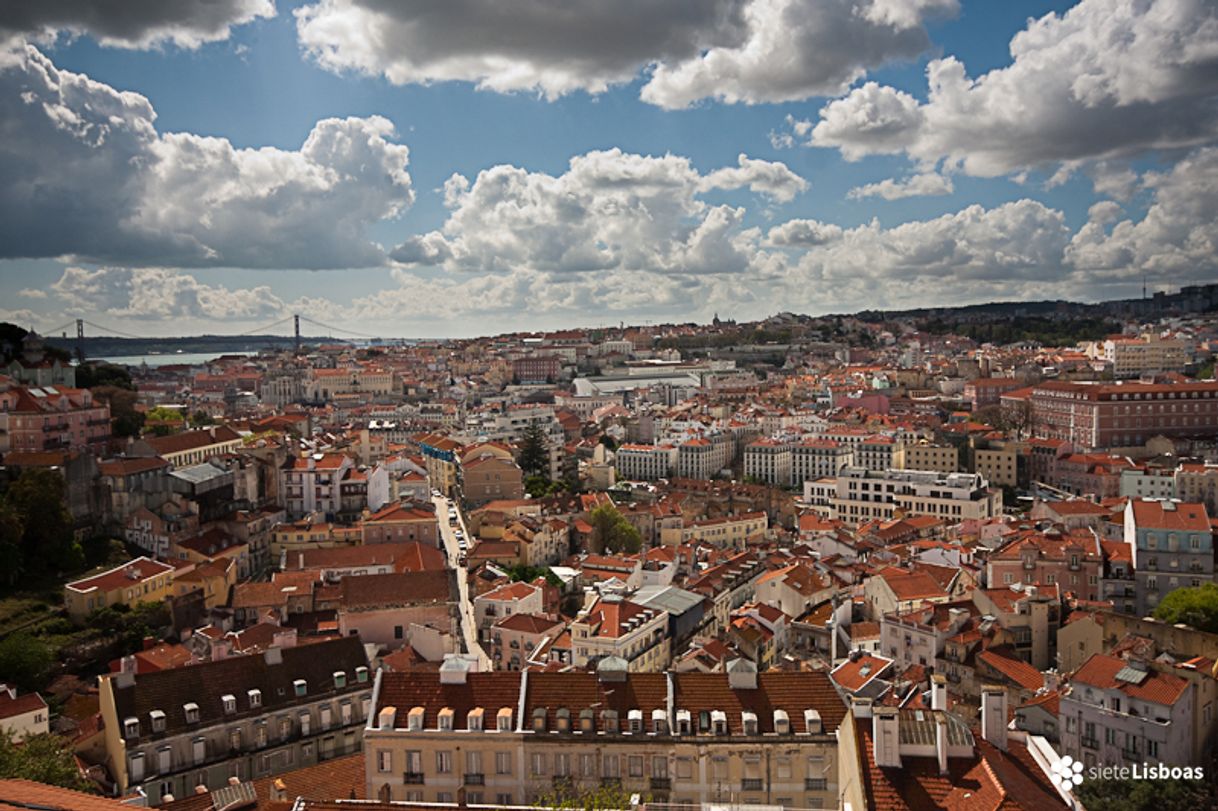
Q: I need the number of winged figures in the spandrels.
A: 0